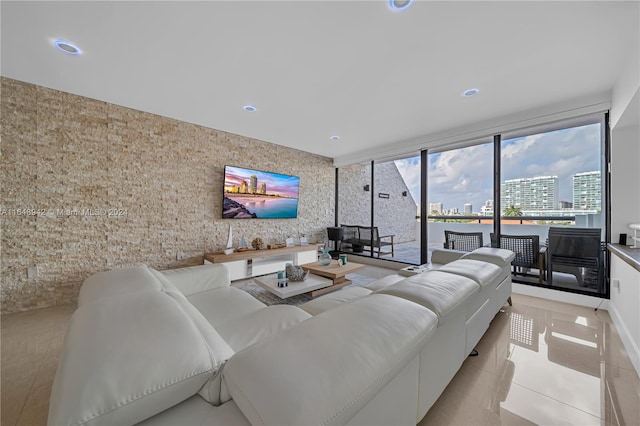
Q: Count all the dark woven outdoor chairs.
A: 2